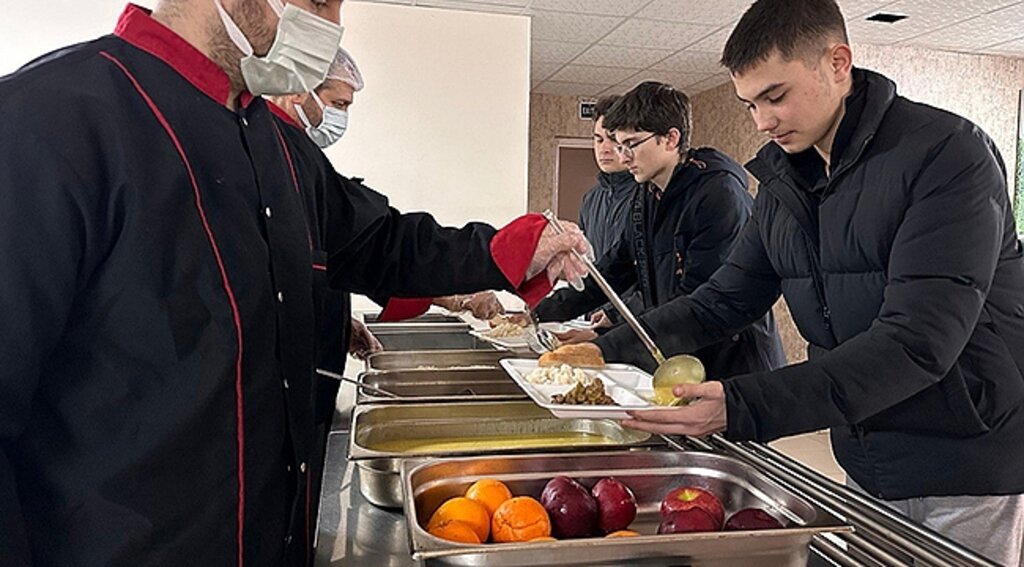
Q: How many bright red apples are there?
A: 1